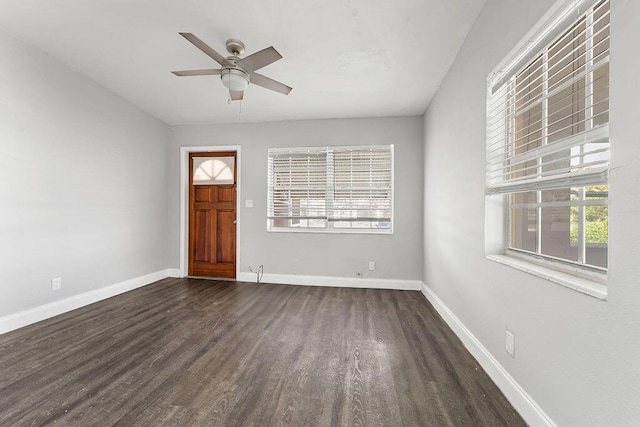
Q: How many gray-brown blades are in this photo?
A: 5